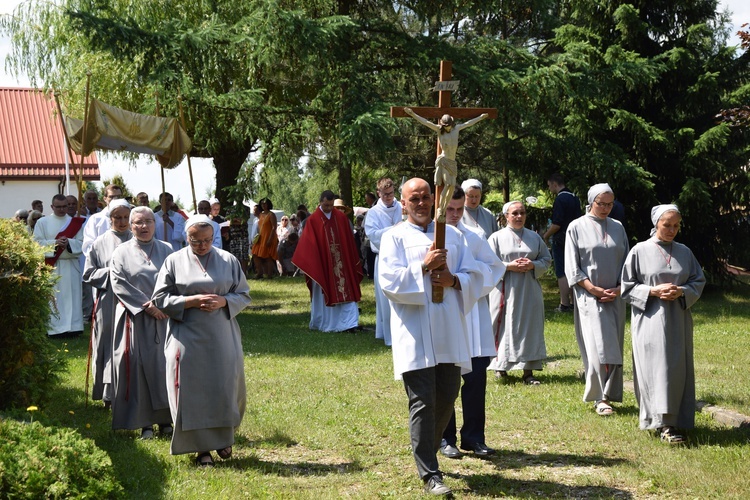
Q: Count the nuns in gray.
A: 7